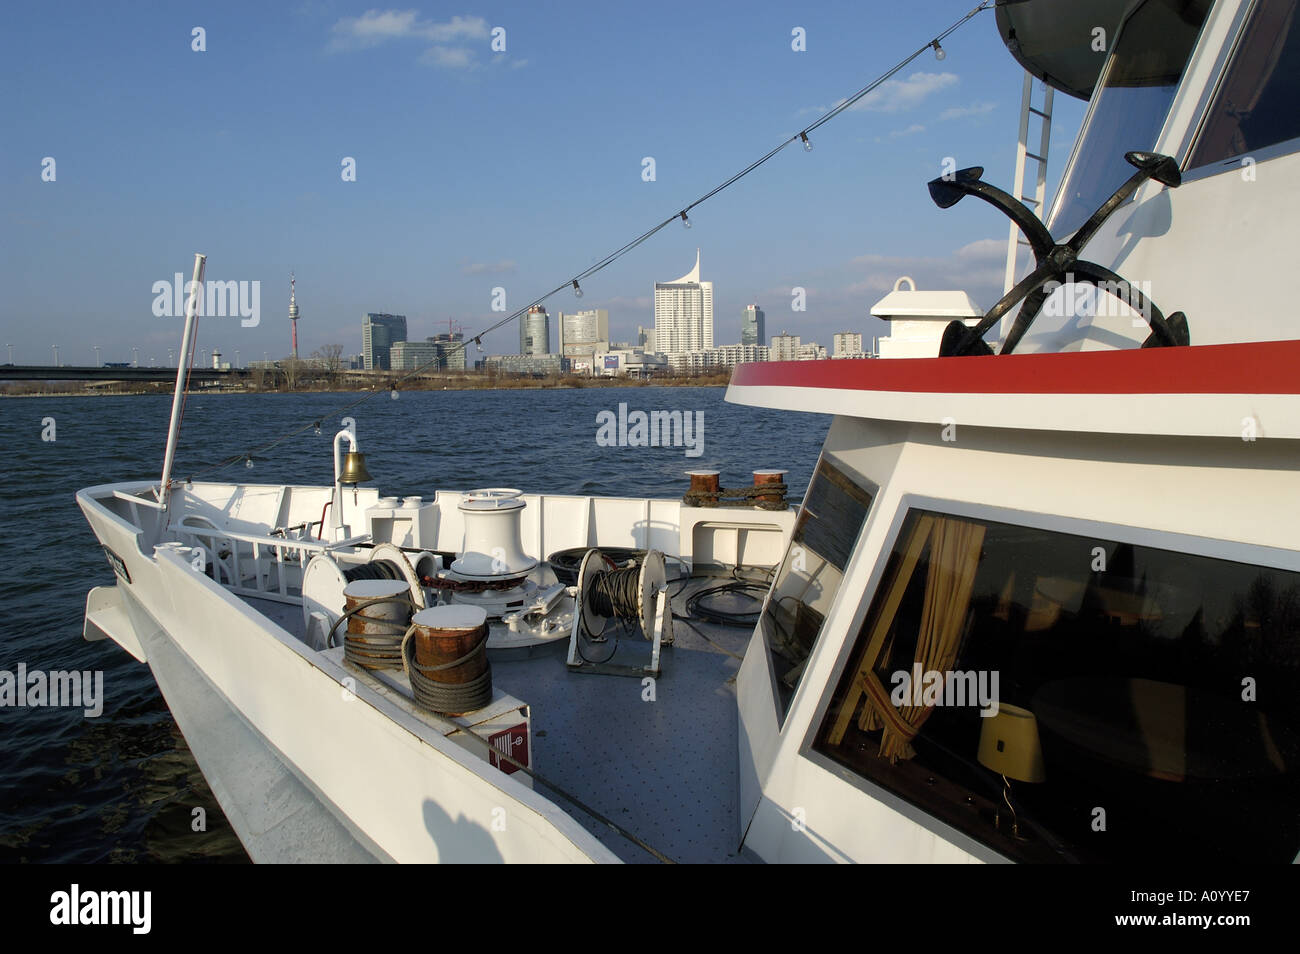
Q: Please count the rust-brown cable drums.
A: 4